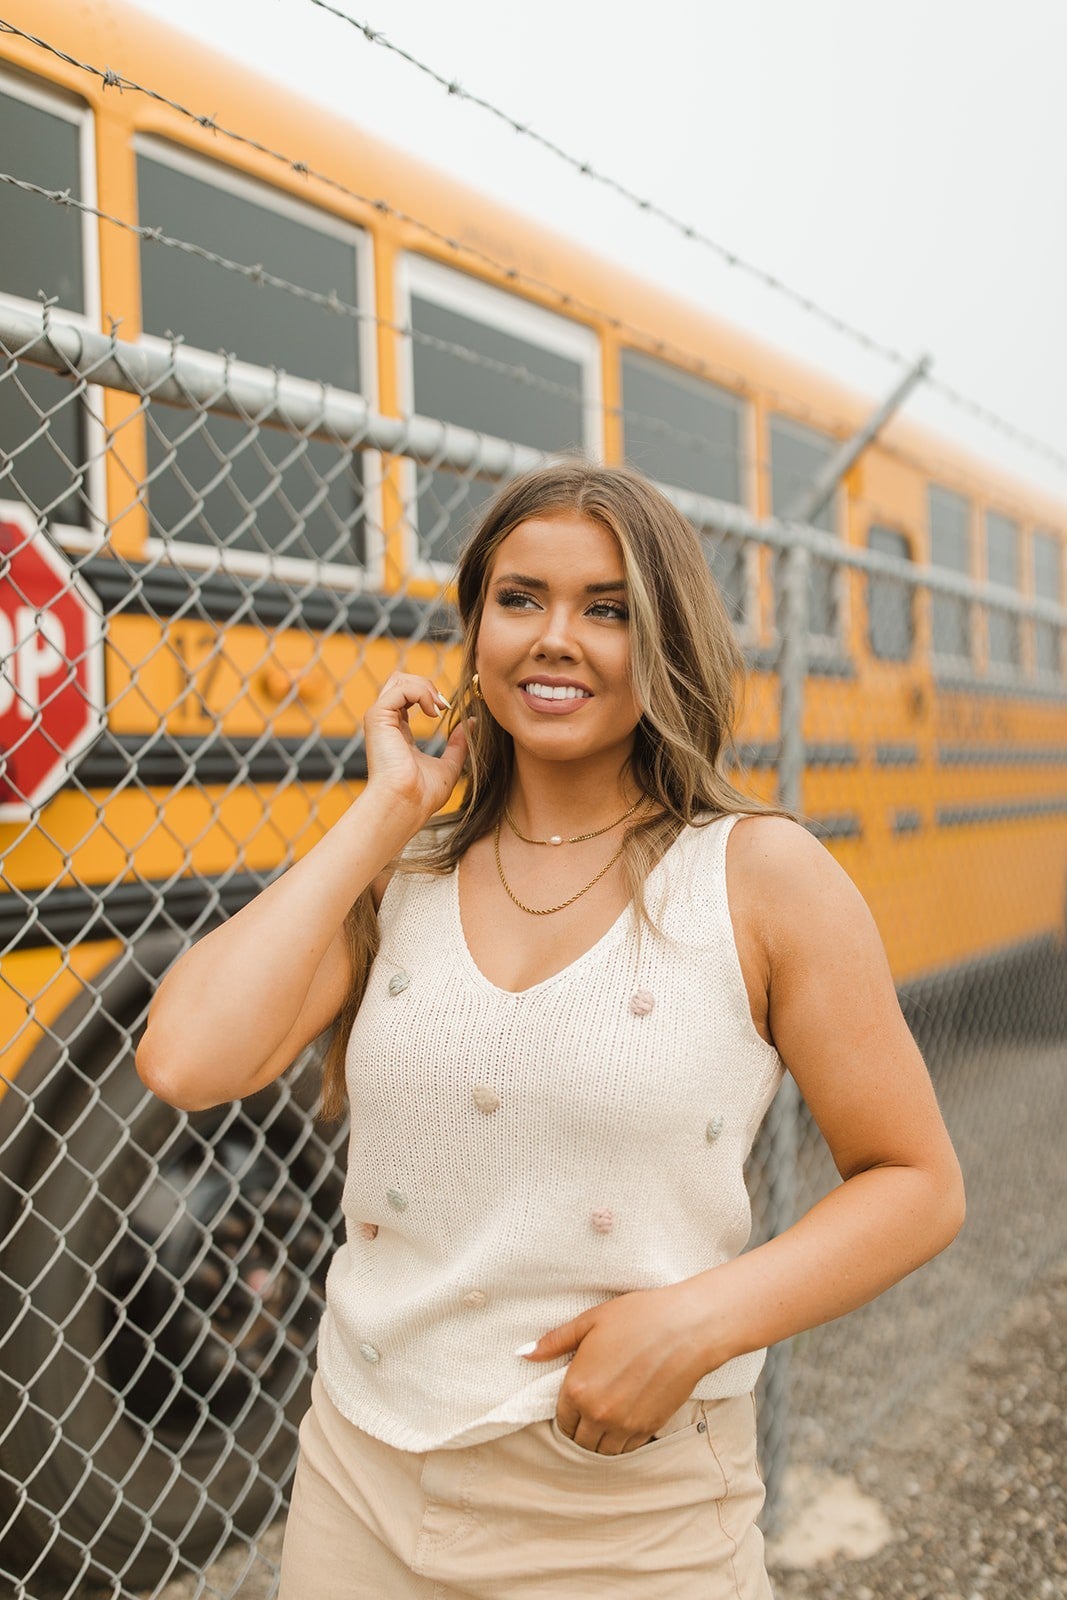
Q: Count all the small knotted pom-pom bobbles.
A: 9